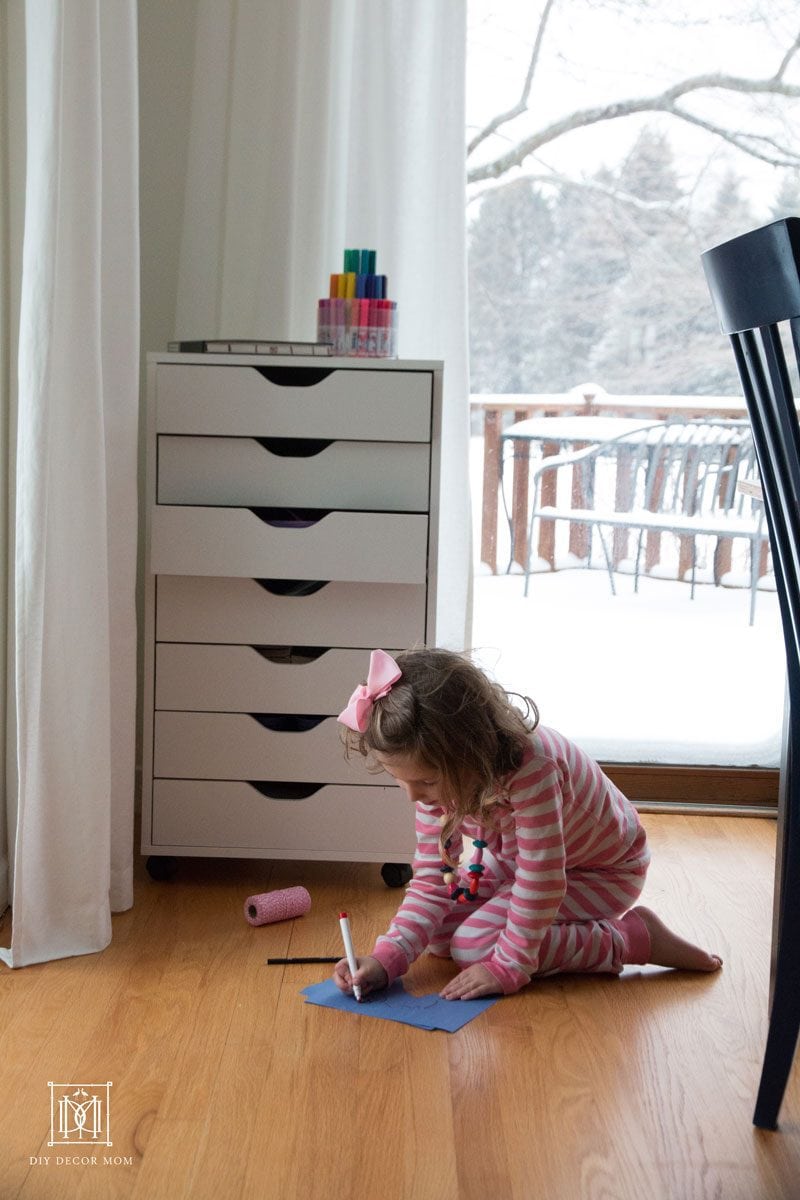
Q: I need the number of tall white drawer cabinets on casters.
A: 1